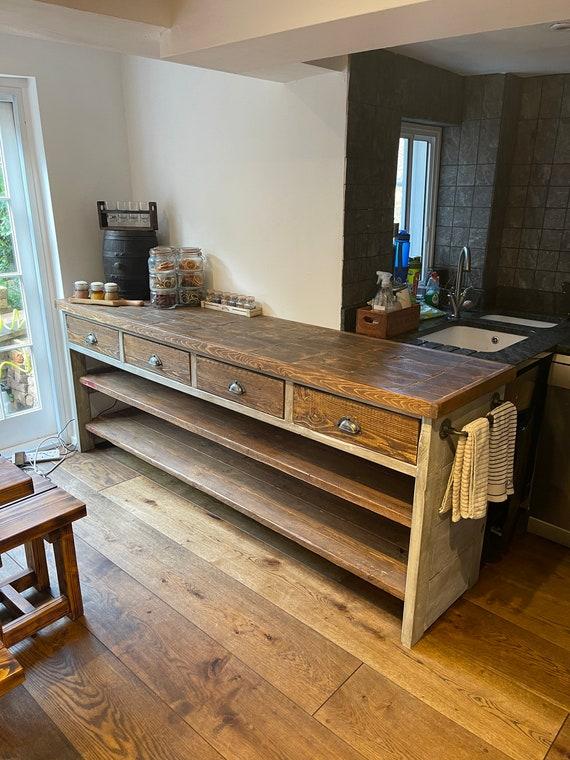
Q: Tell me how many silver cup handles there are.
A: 4